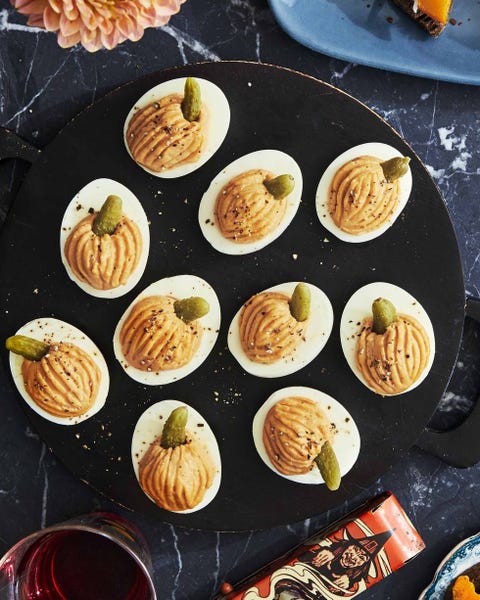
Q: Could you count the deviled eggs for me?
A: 10